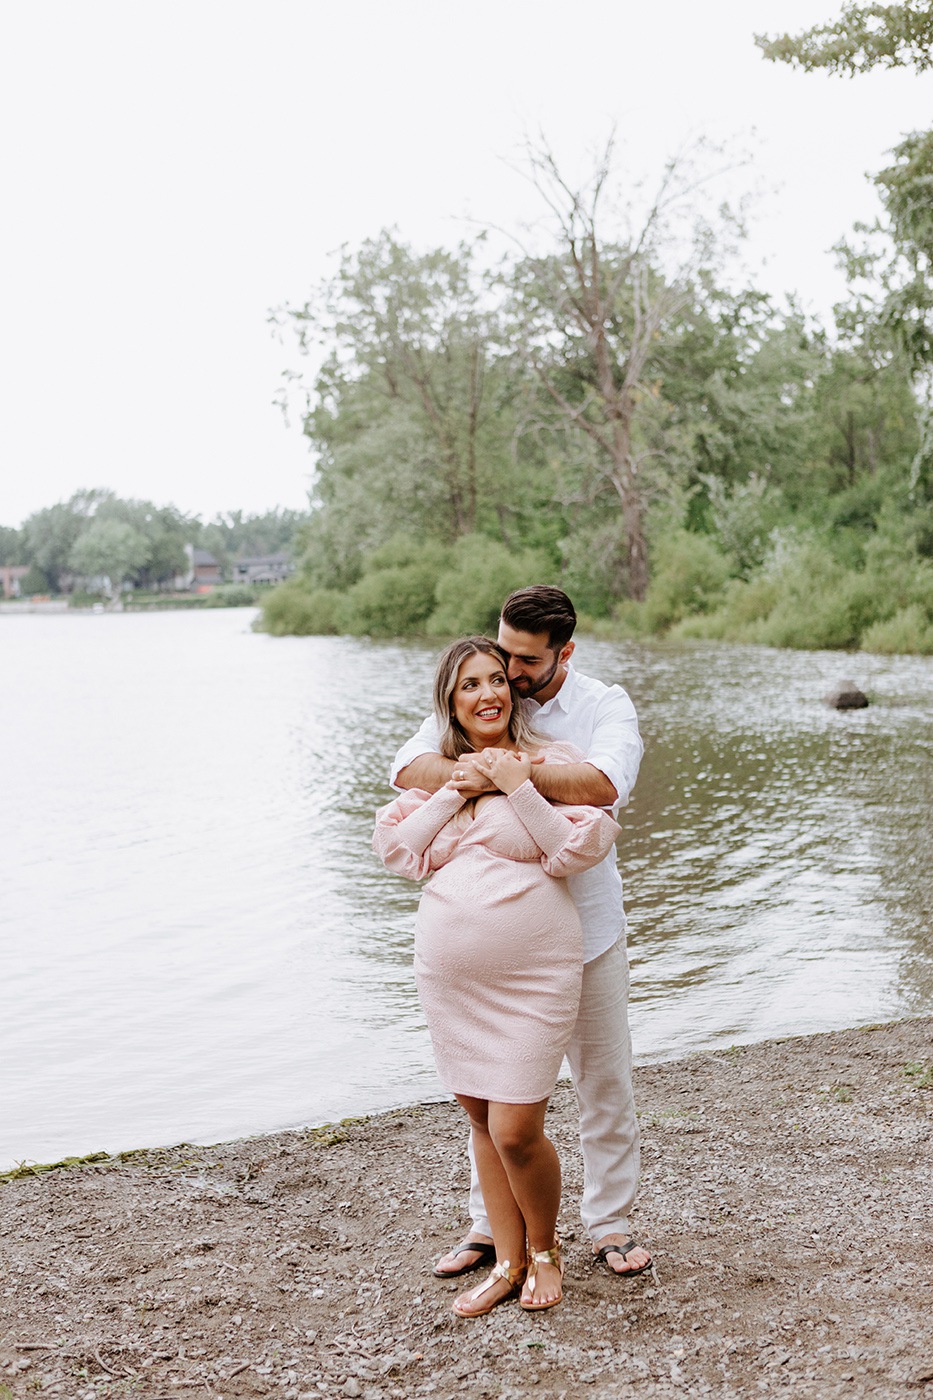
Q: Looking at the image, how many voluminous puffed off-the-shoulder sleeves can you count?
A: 2